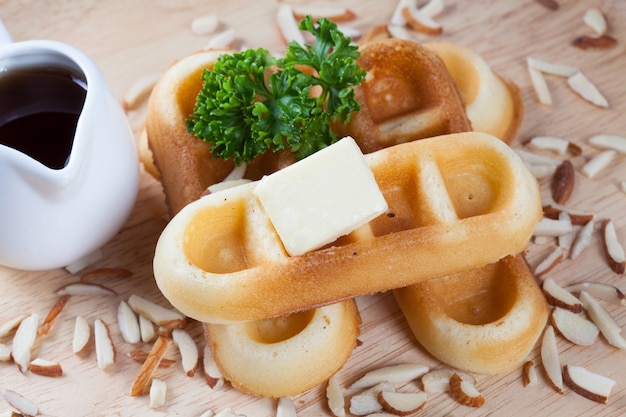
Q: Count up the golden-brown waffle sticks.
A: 4